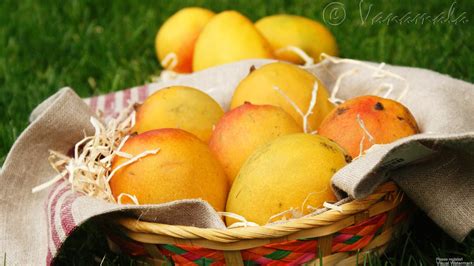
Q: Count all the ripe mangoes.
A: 9